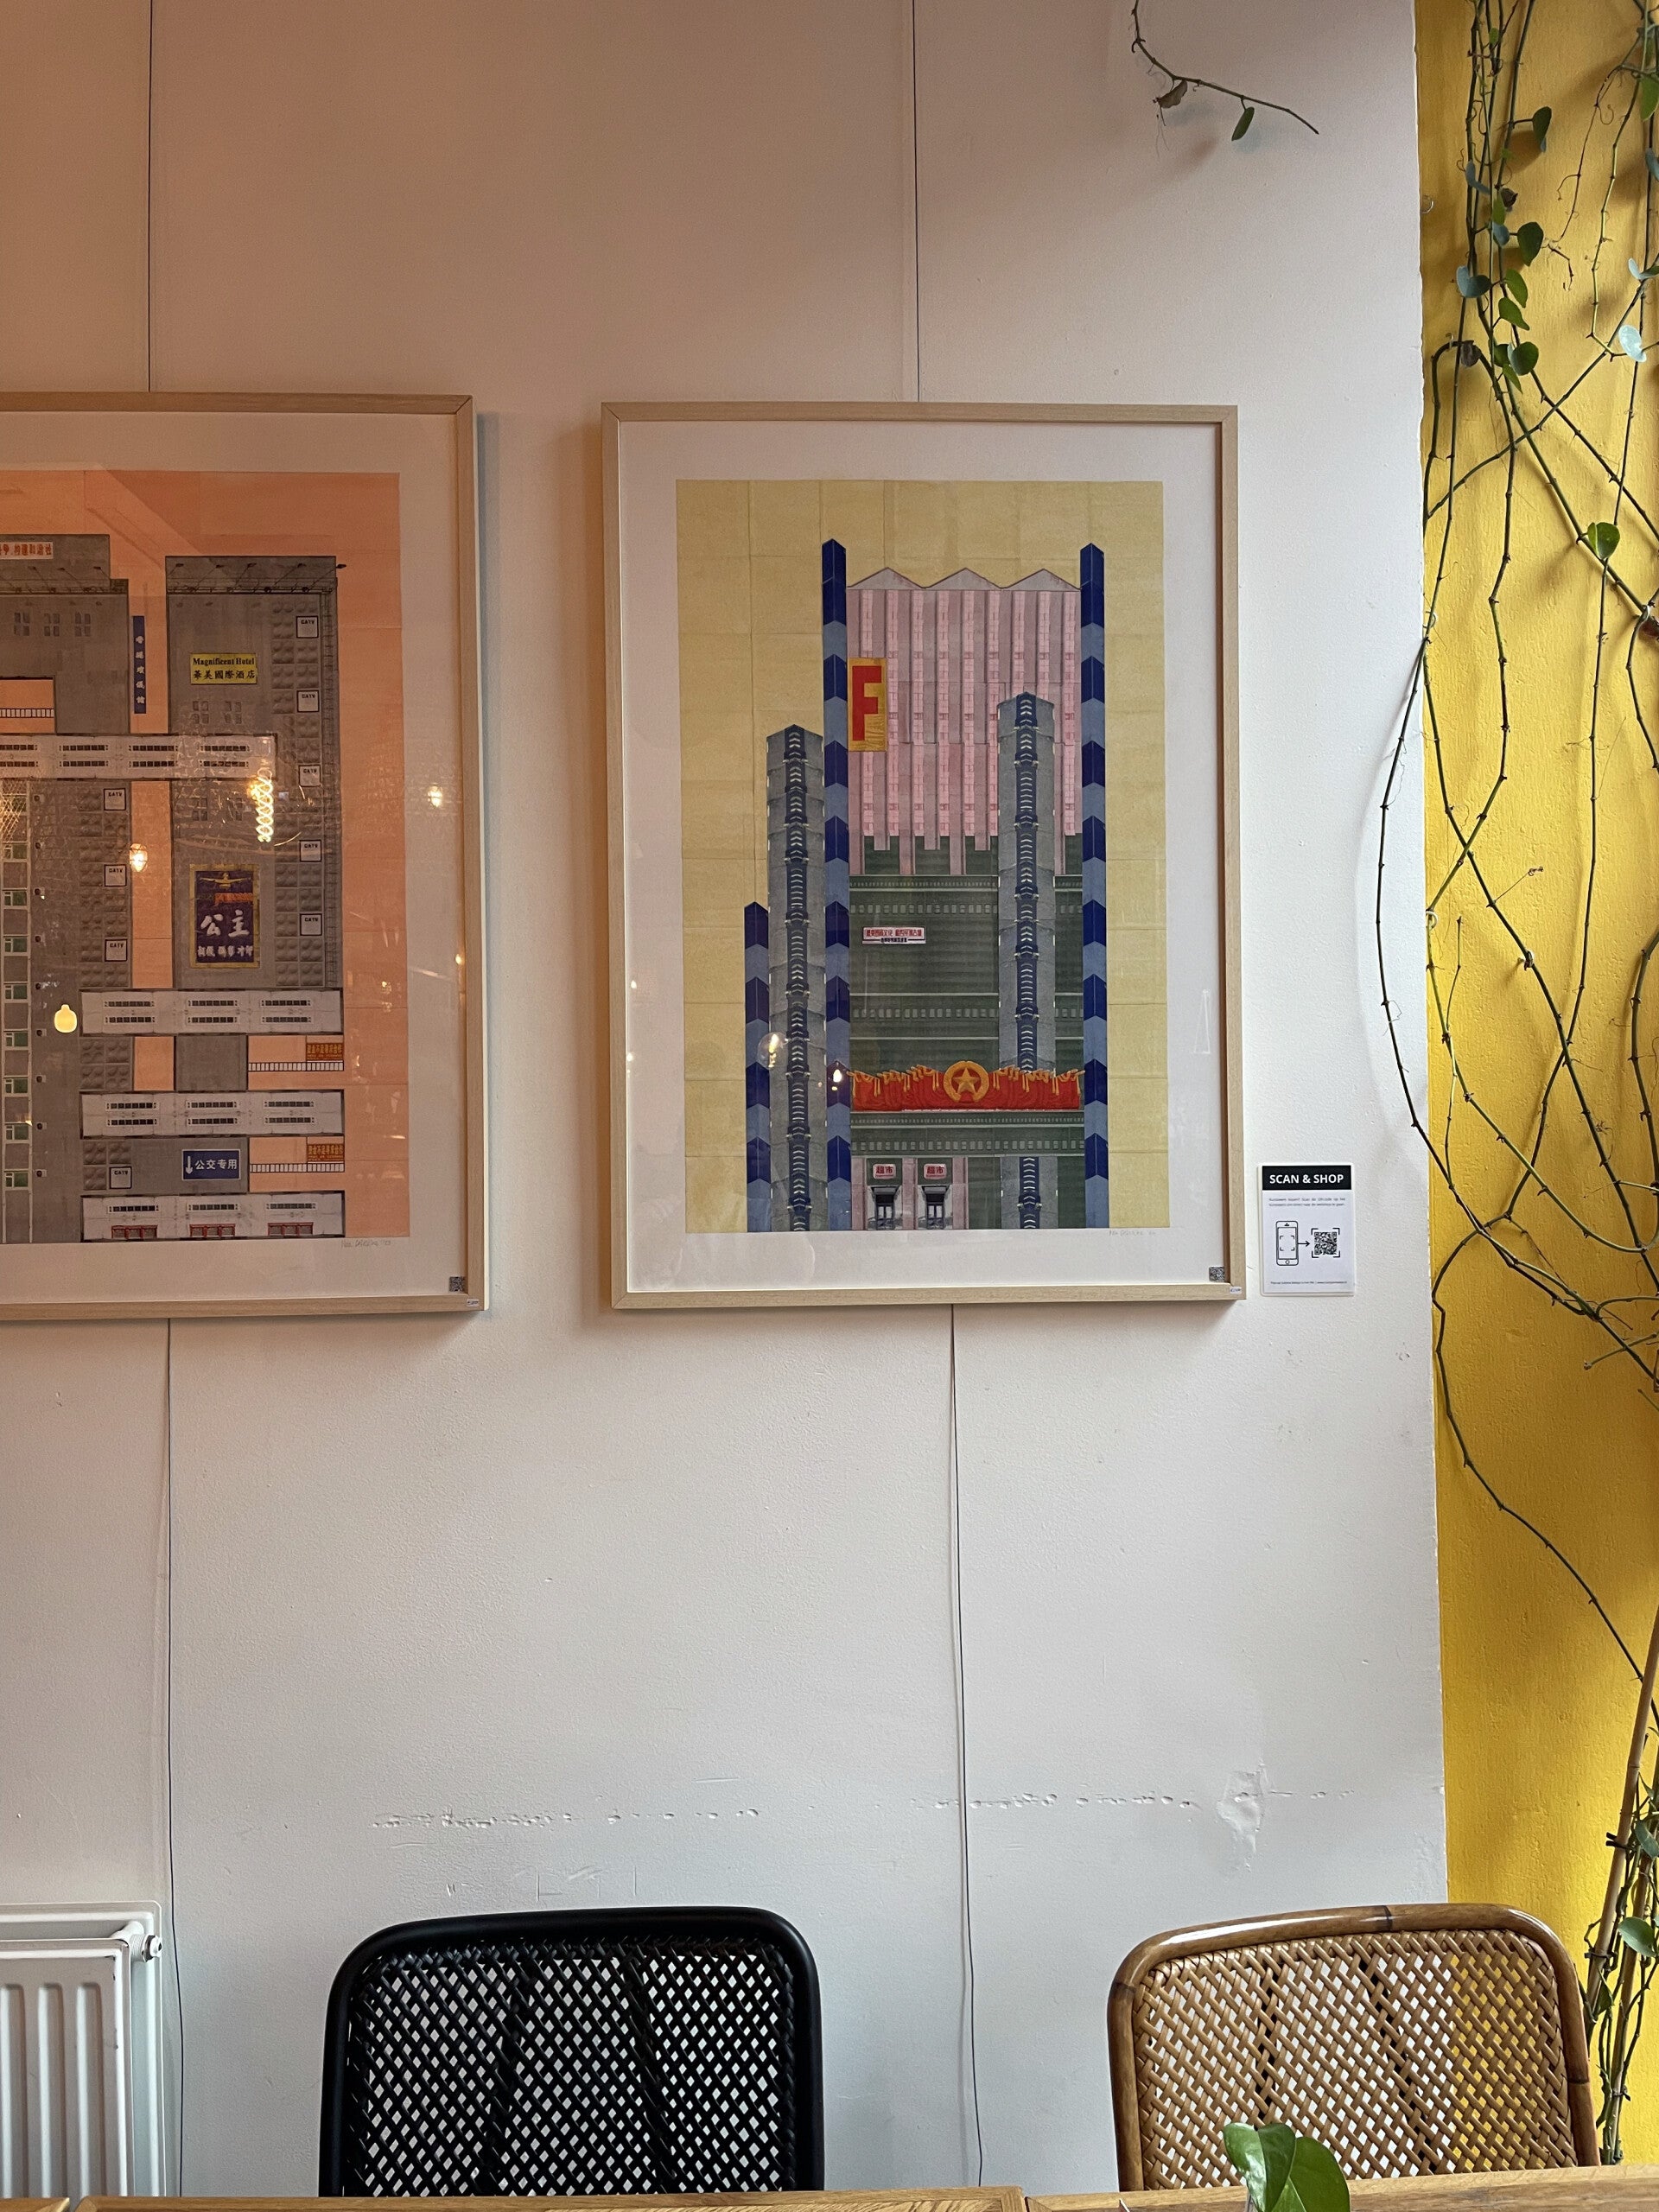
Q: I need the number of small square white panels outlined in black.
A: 9